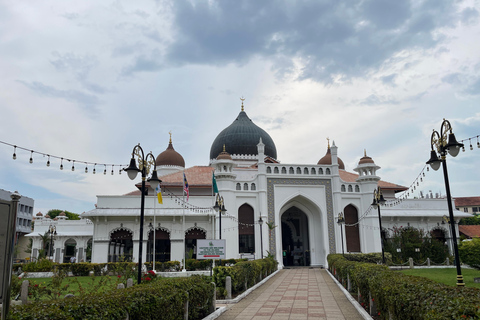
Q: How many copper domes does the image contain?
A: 4